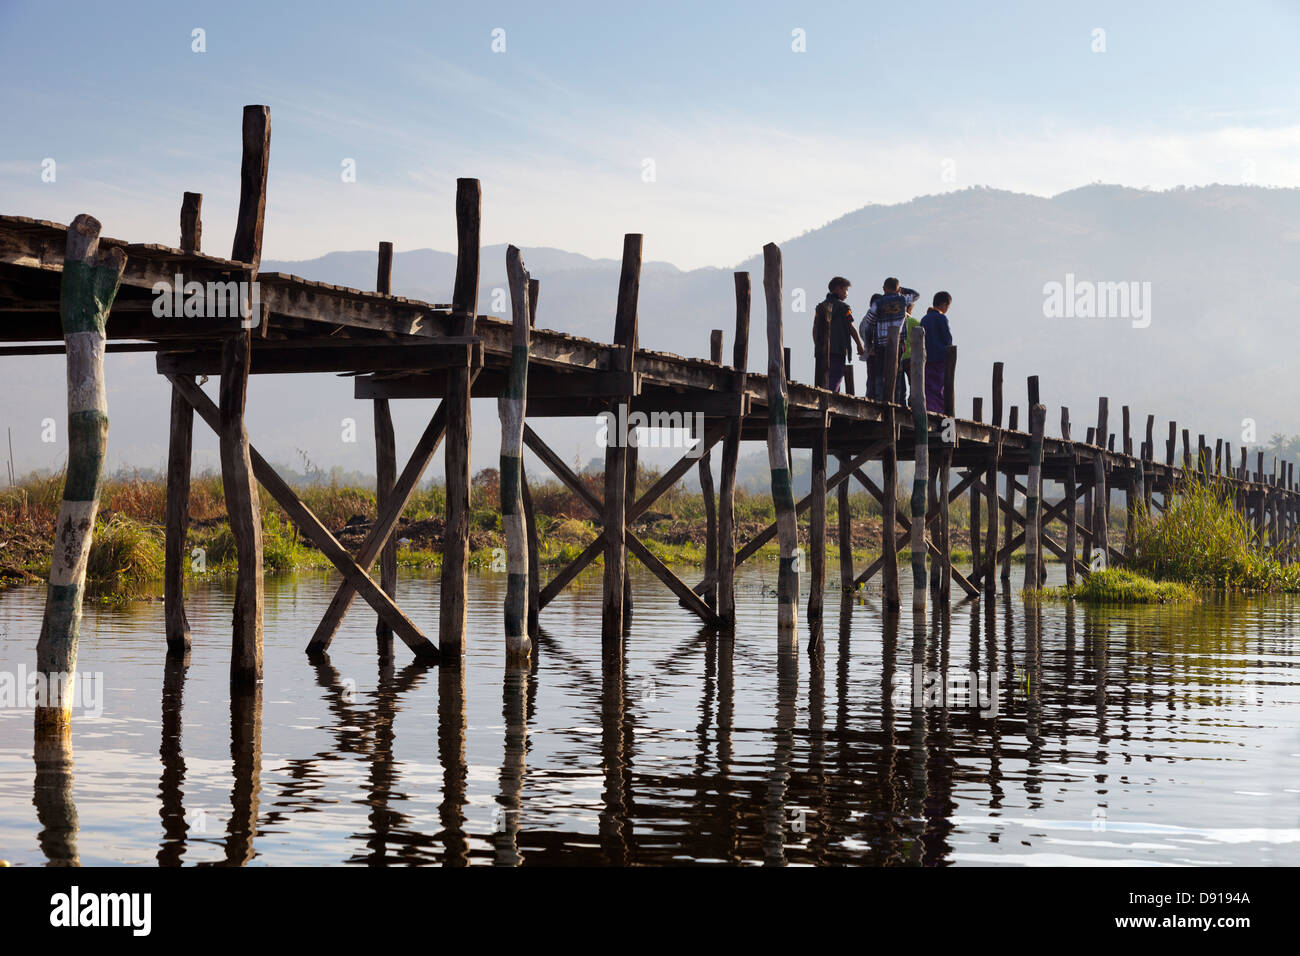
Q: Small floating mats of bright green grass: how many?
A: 1